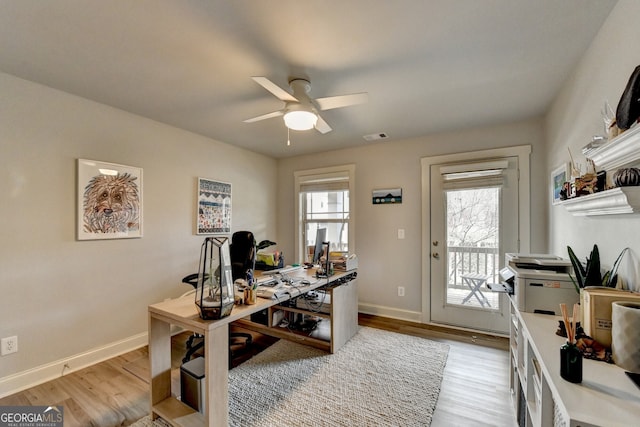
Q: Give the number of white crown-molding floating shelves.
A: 2